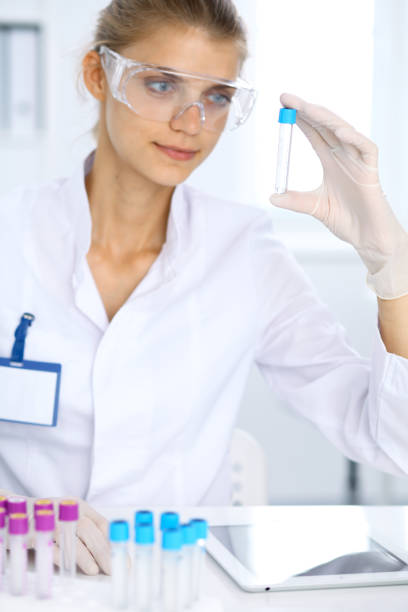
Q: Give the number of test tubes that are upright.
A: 15